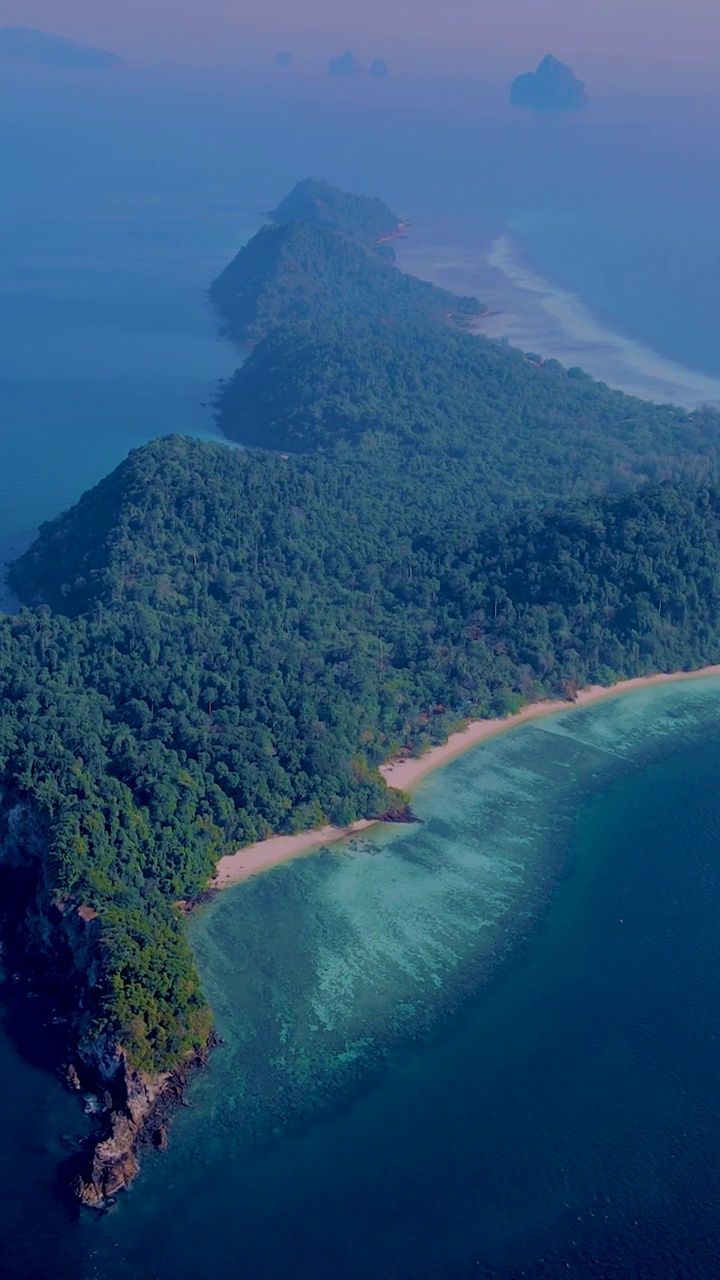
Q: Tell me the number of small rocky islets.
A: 4